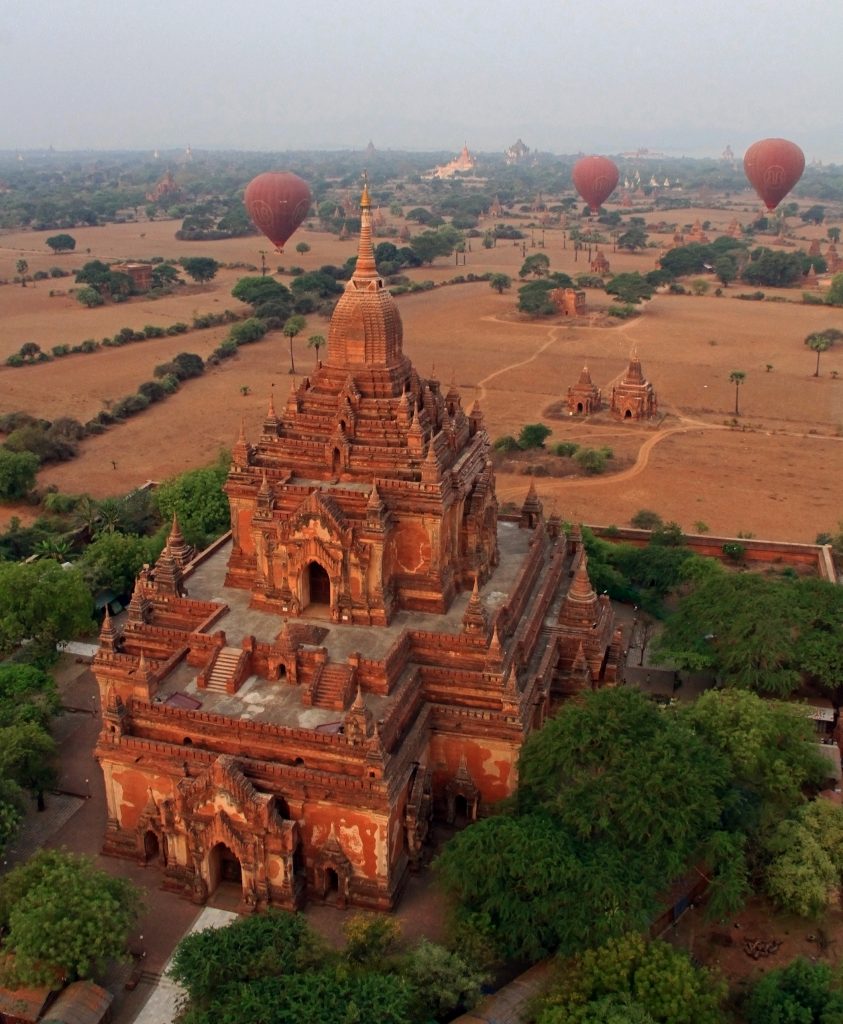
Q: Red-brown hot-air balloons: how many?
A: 3